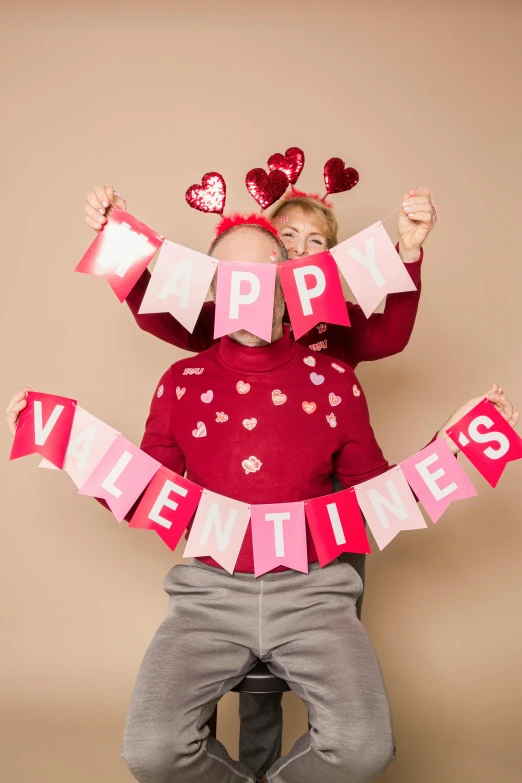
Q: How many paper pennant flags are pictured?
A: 15